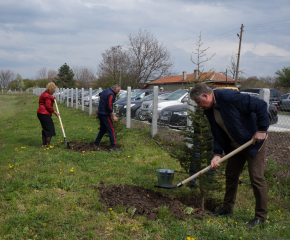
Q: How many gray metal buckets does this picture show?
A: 1